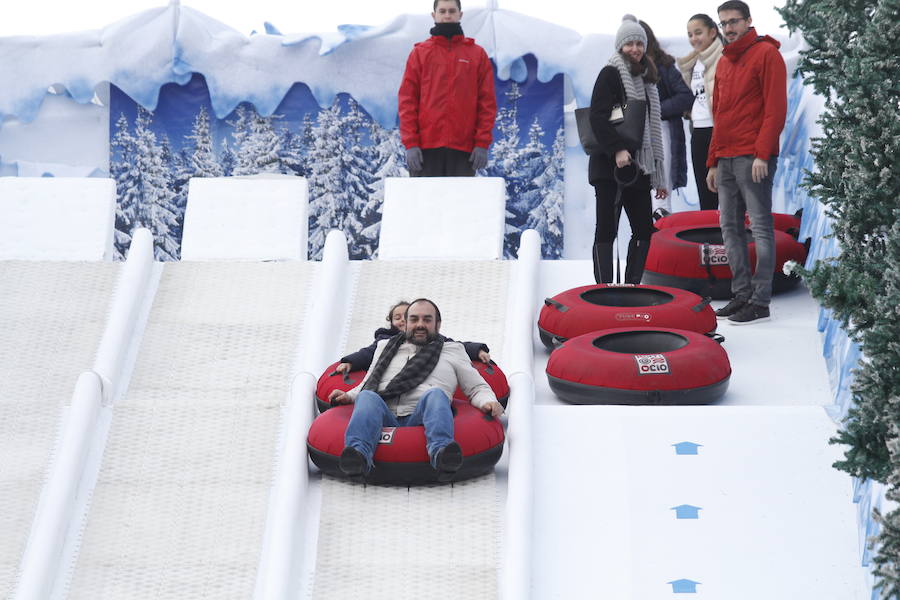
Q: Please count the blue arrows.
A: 3